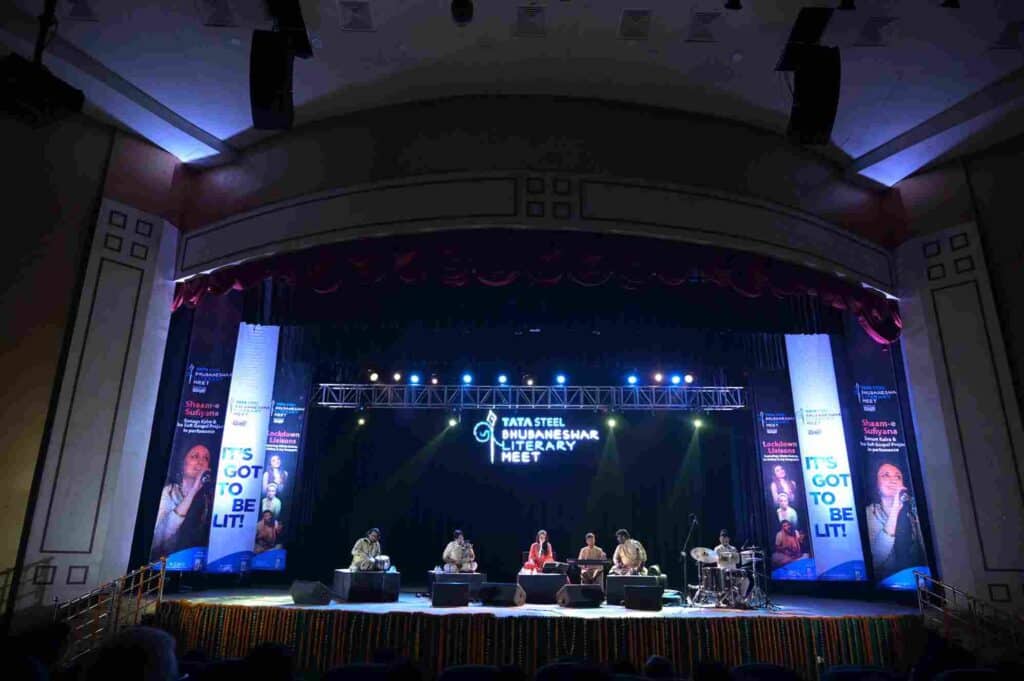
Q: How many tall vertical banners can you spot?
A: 6